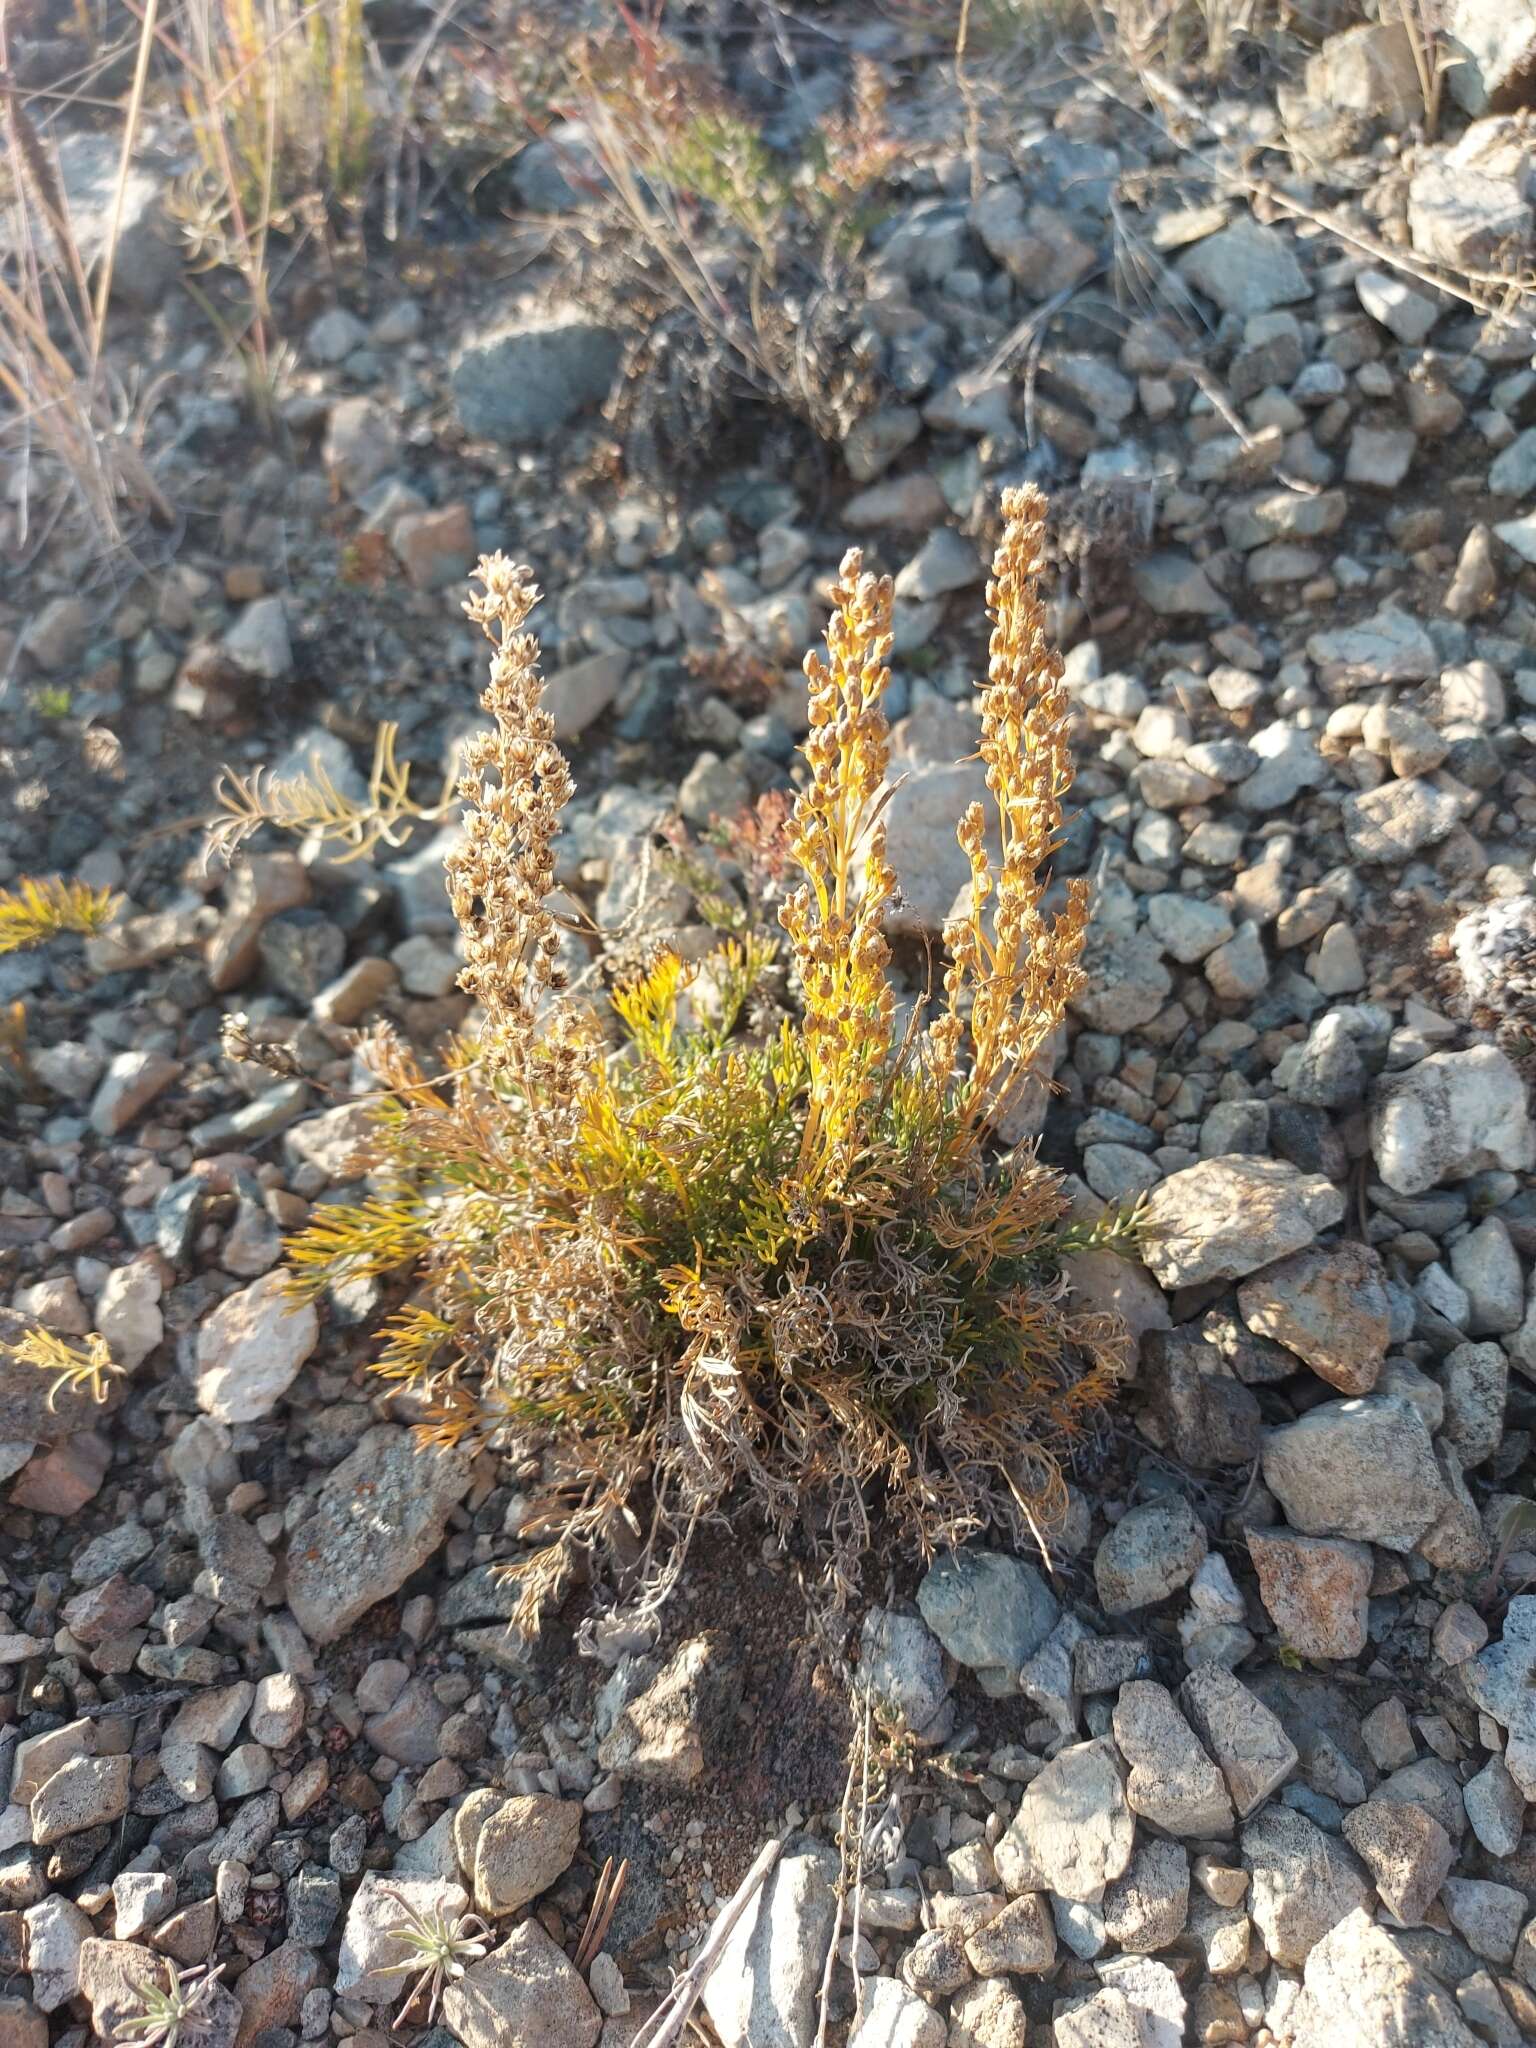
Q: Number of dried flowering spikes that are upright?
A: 3